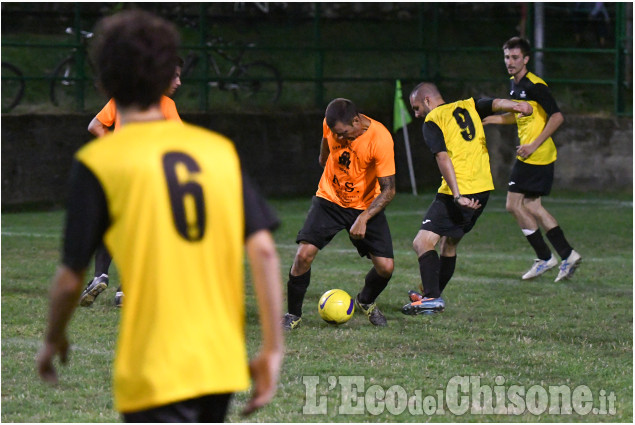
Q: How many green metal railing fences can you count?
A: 1